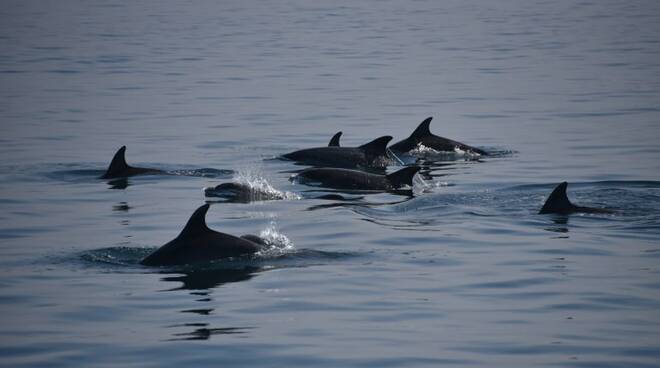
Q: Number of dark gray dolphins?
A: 8